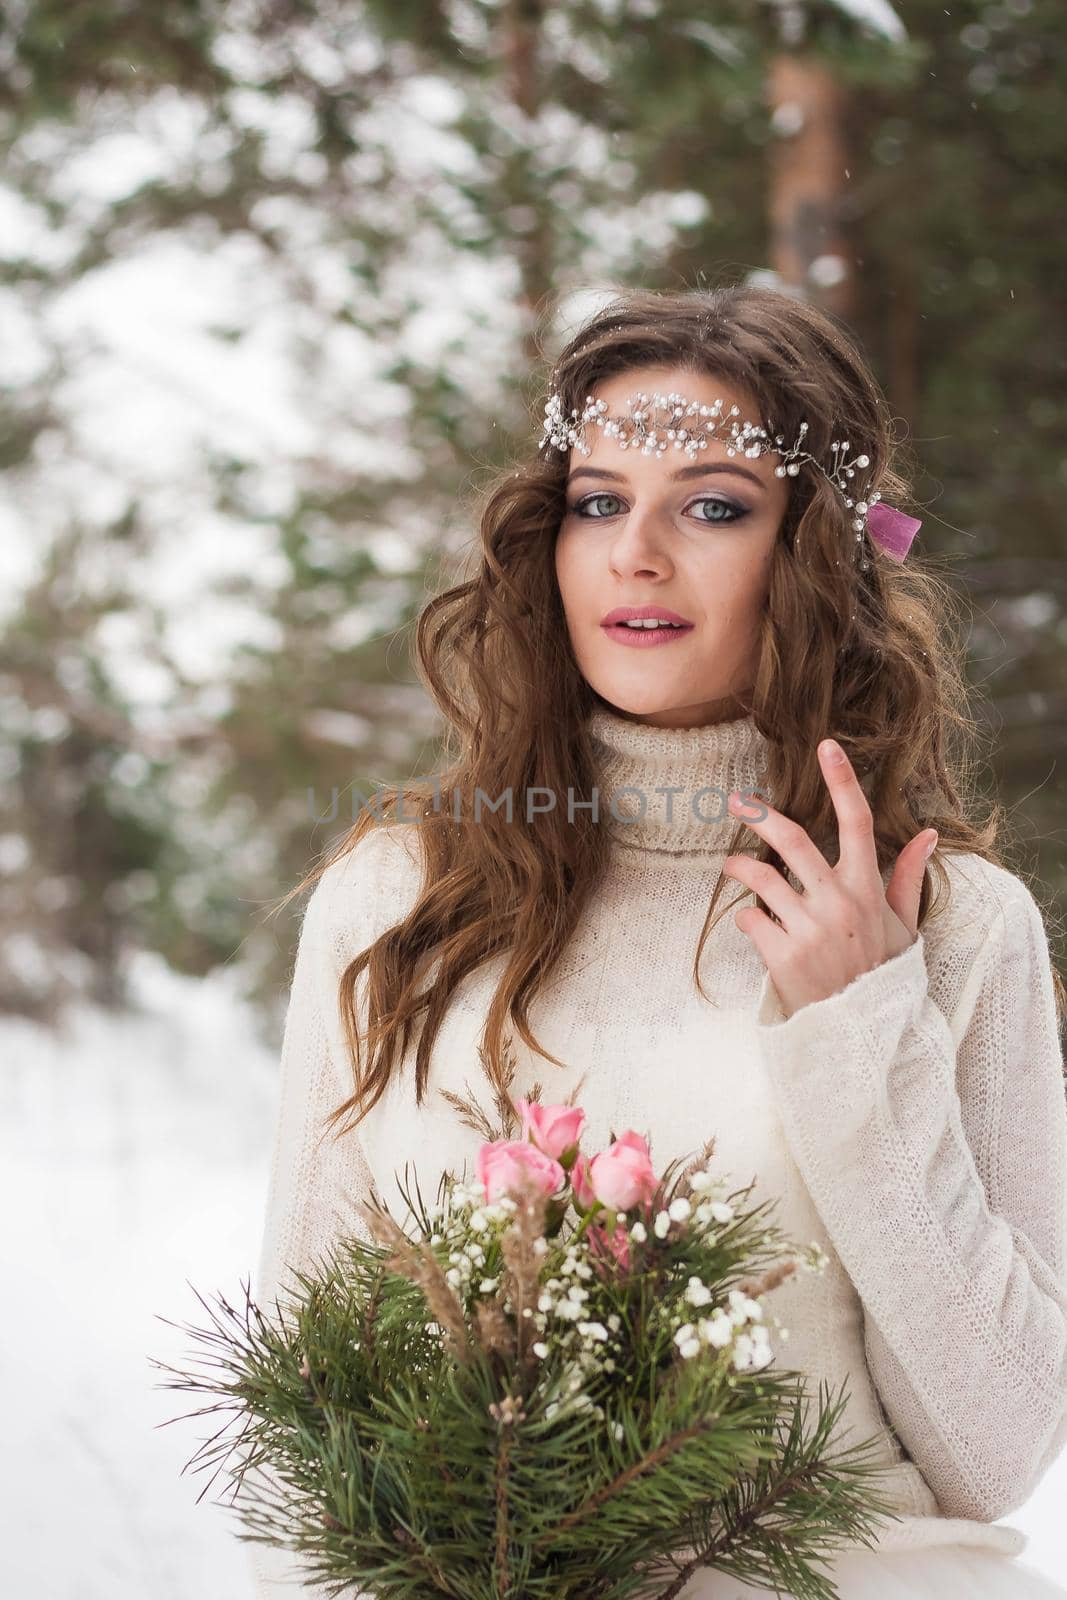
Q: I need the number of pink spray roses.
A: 5